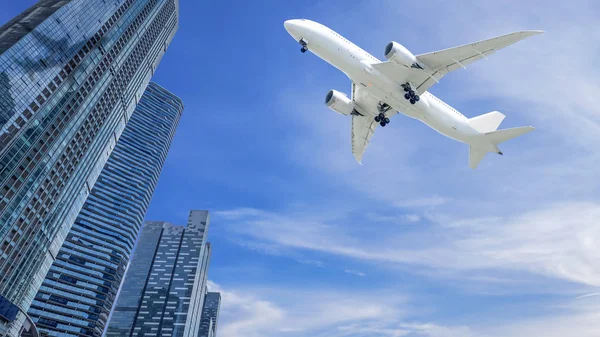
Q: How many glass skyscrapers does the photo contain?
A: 4